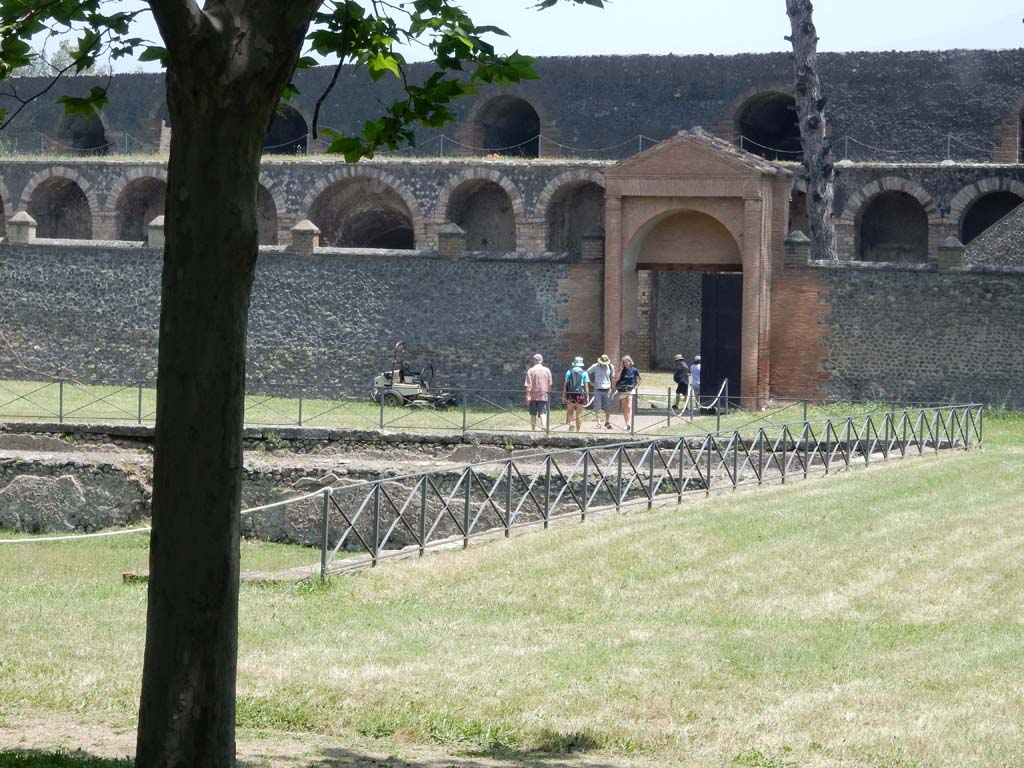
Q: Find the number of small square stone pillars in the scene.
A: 7